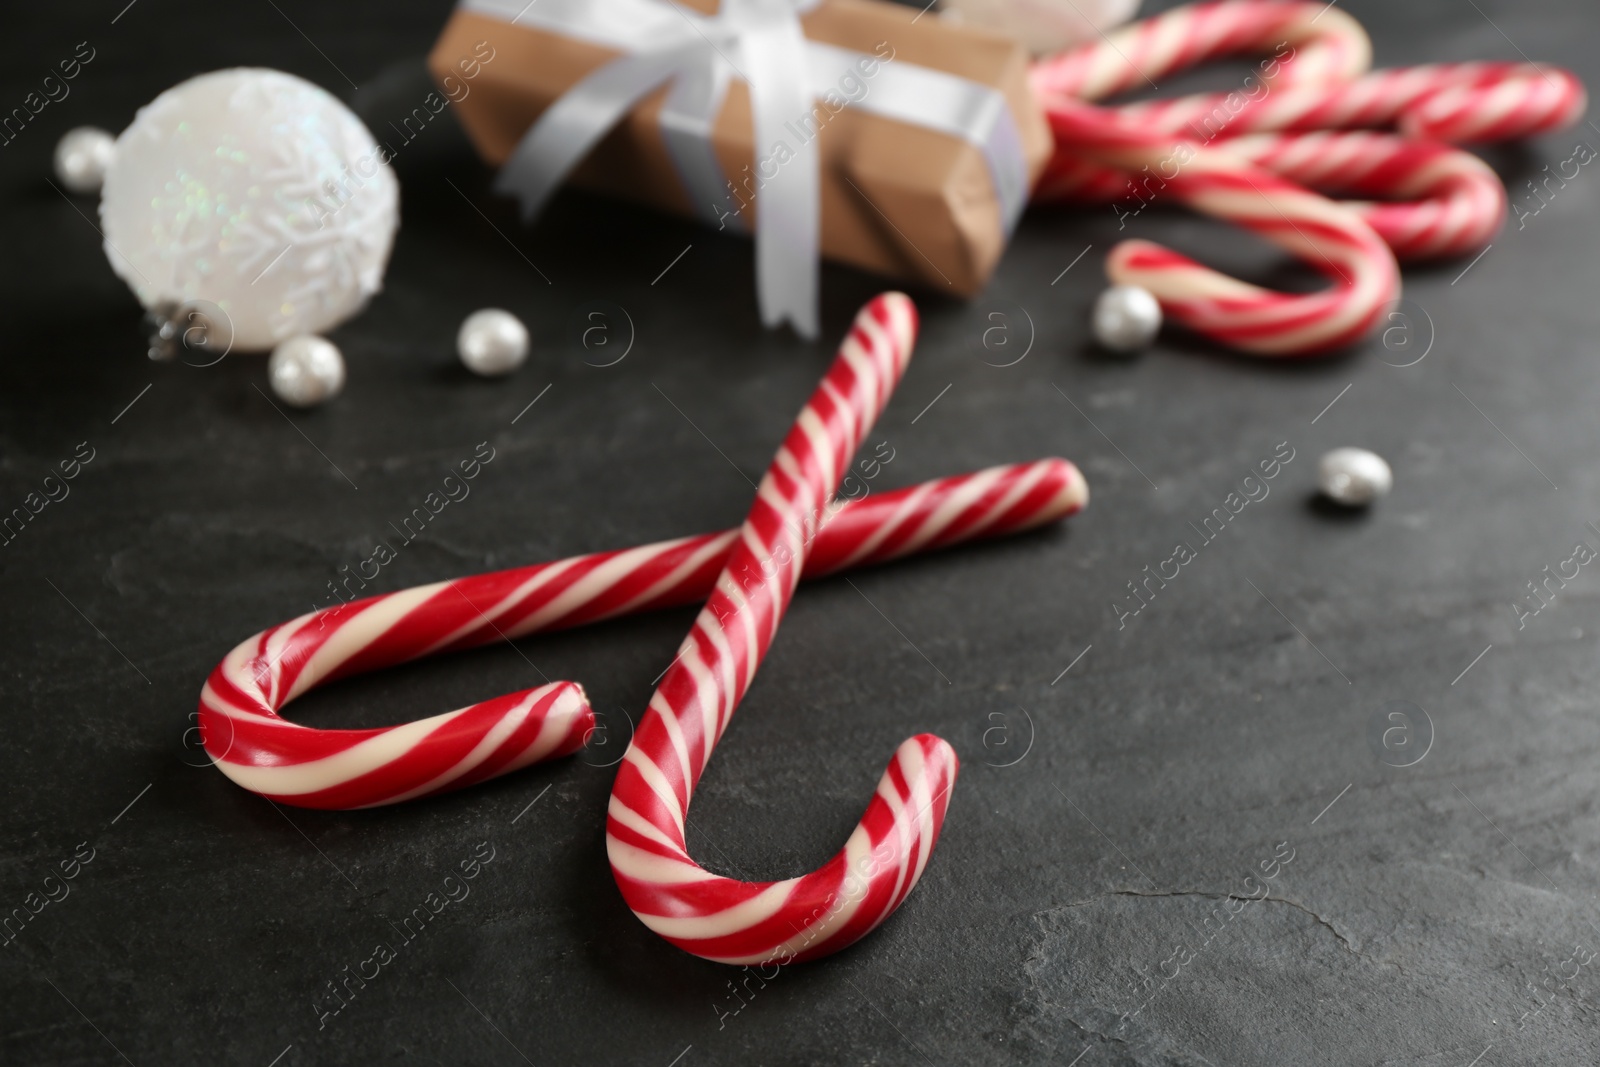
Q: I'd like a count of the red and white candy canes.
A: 6